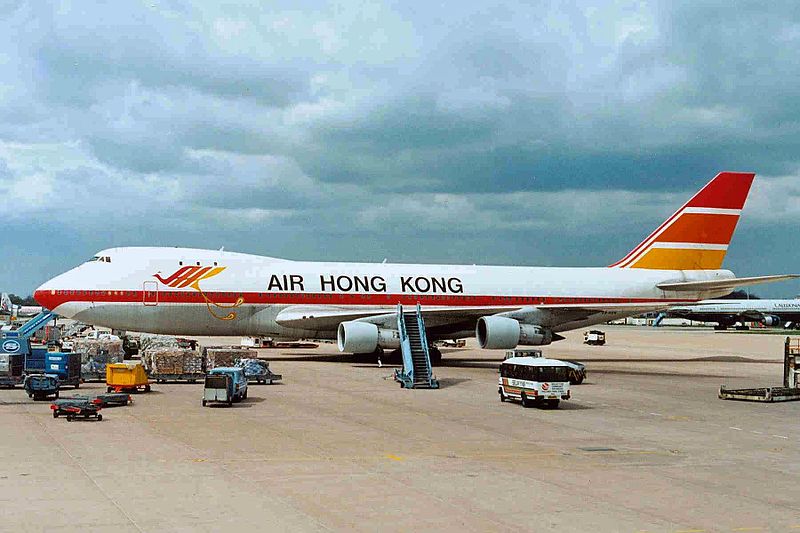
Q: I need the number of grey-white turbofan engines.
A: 2